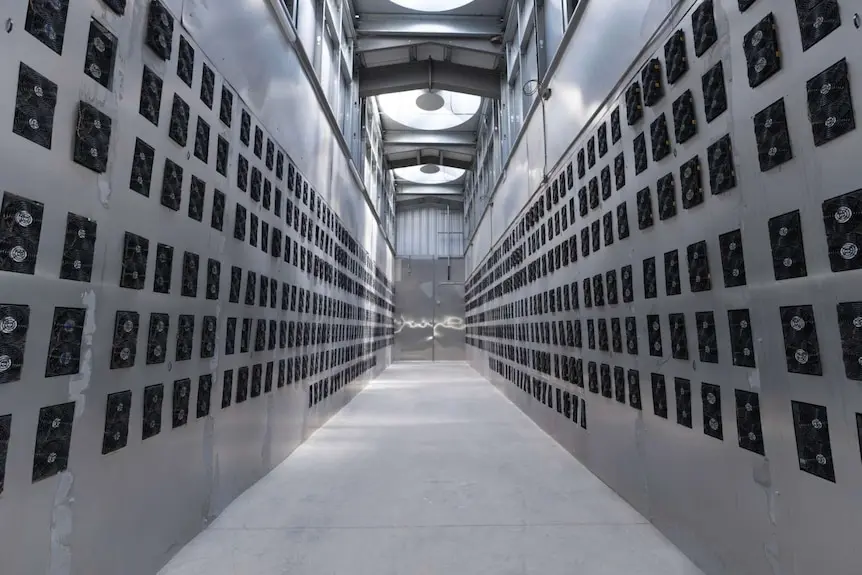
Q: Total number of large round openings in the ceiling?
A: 3